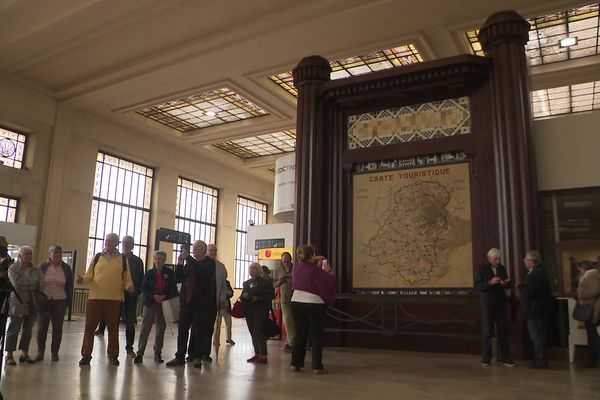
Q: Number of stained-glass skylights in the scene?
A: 5